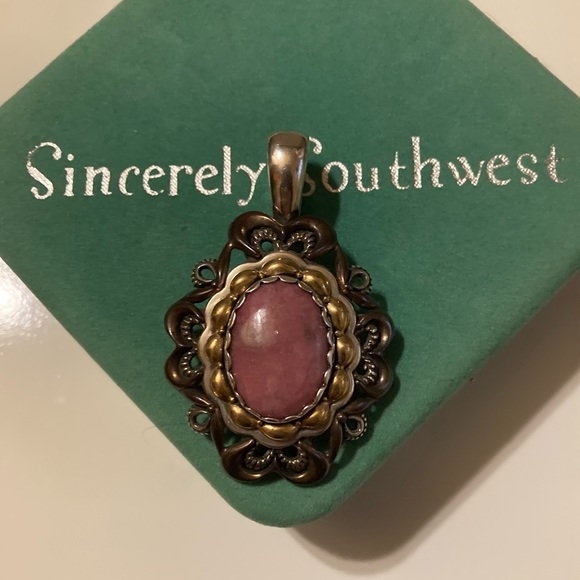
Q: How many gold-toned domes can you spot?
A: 12